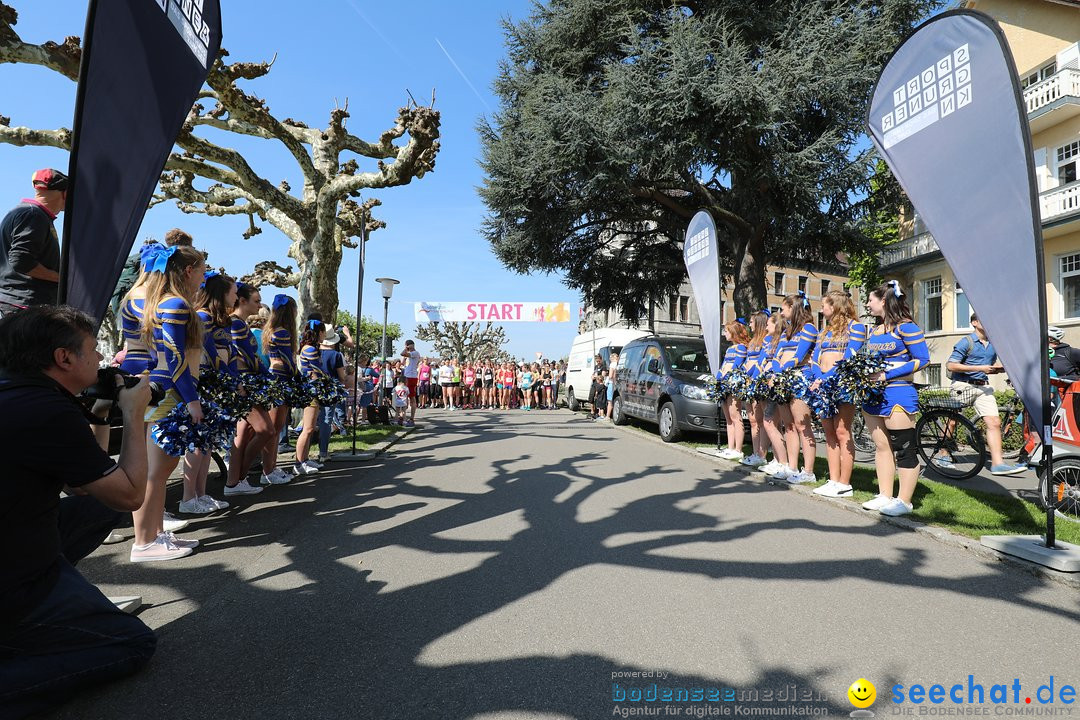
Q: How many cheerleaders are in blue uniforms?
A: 12